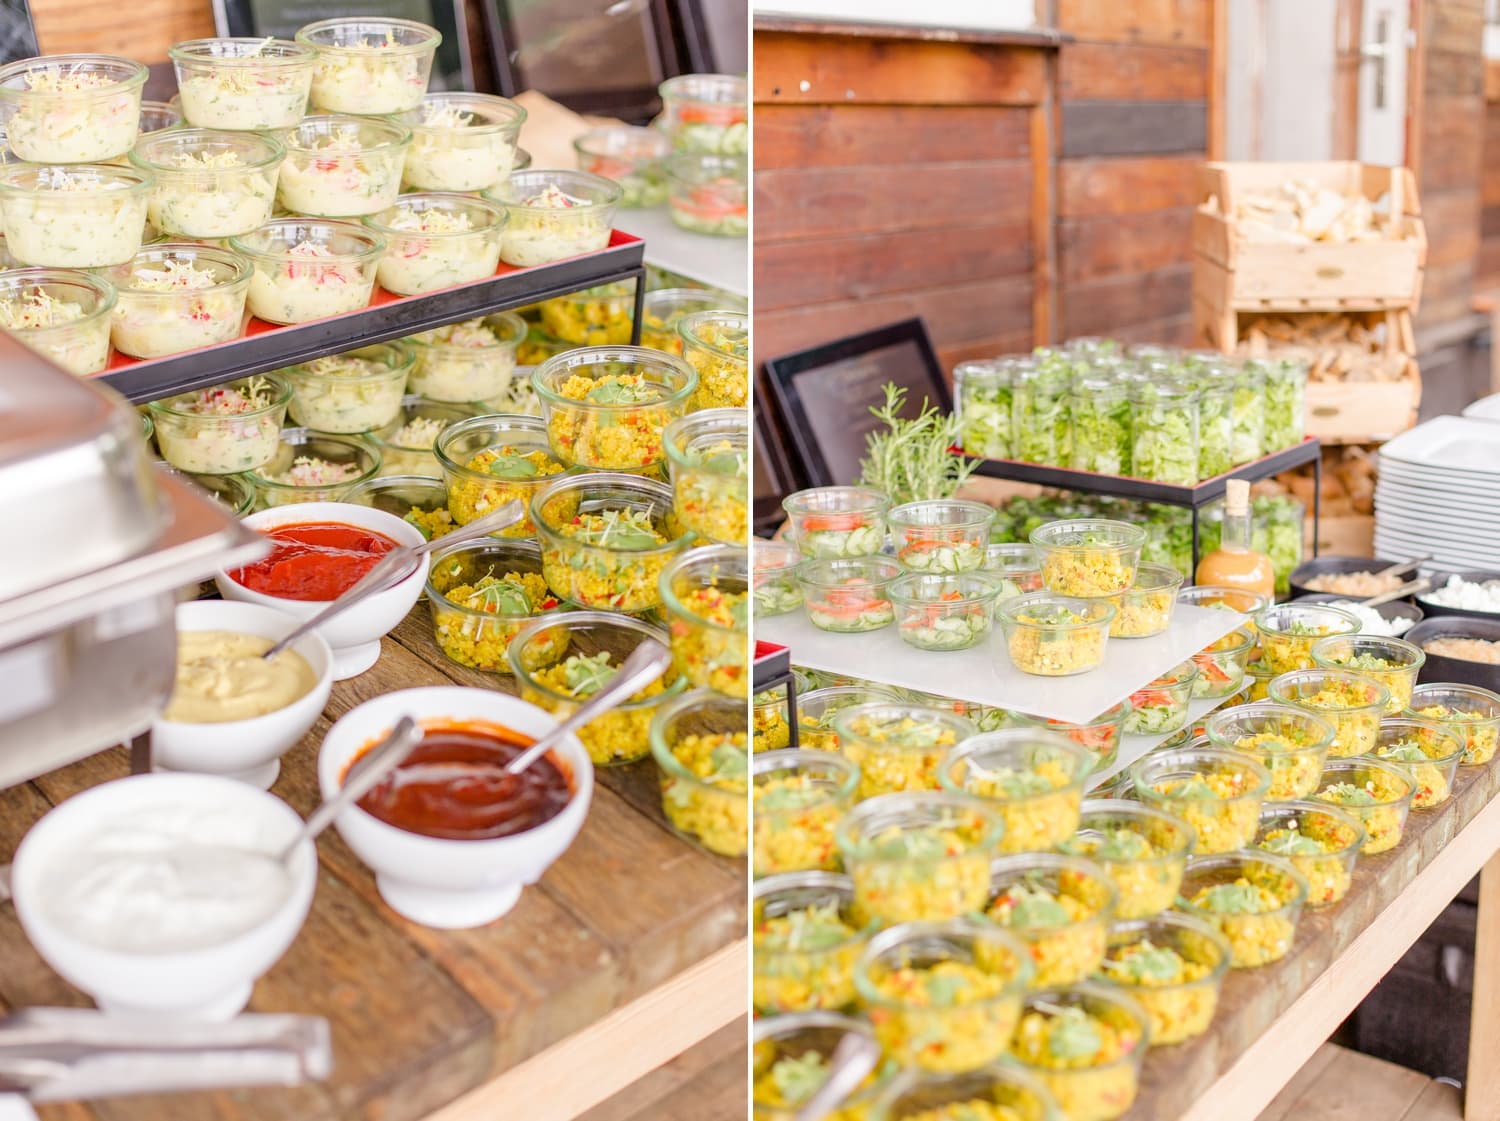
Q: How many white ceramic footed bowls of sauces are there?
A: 4